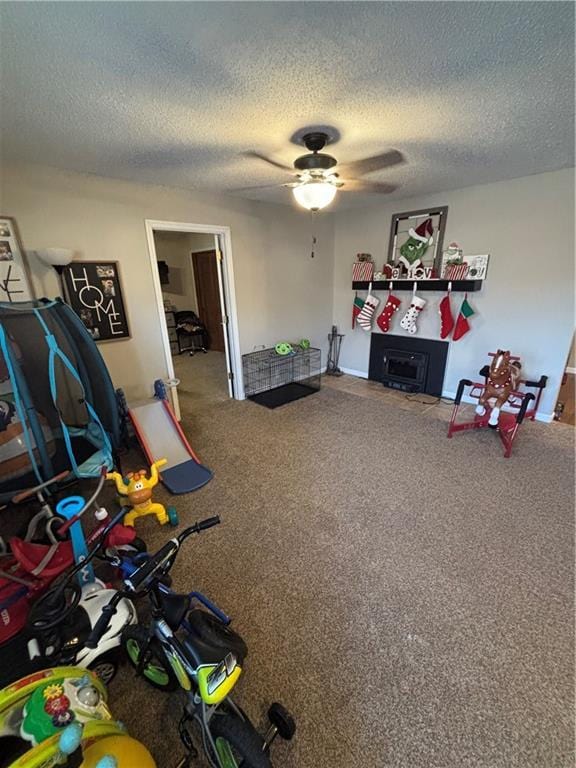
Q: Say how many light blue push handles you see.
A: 1